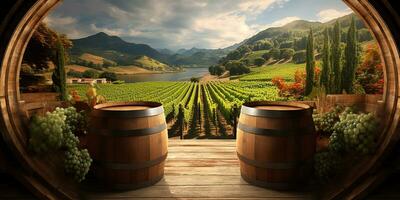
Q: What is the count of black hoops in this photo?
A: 8